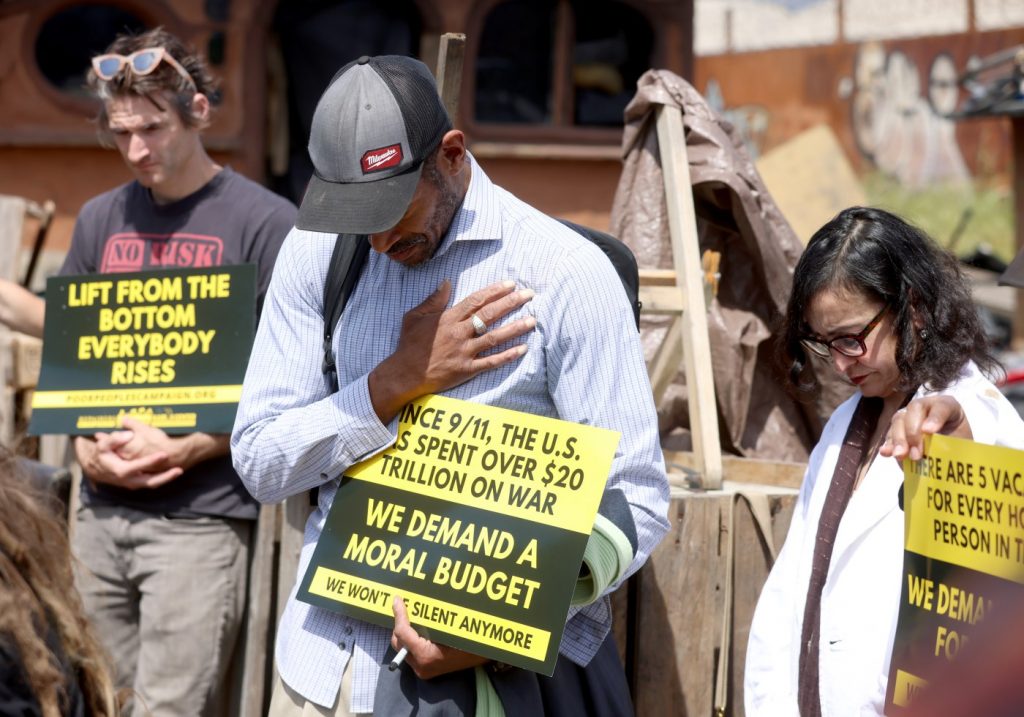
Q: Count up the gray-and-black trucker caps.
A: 1